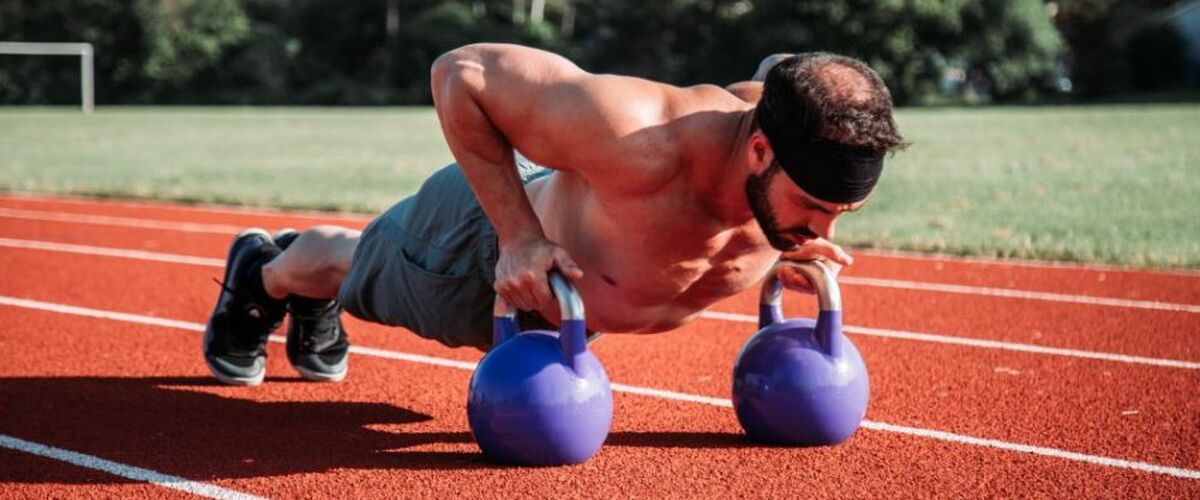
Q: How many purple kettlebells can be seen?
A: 2